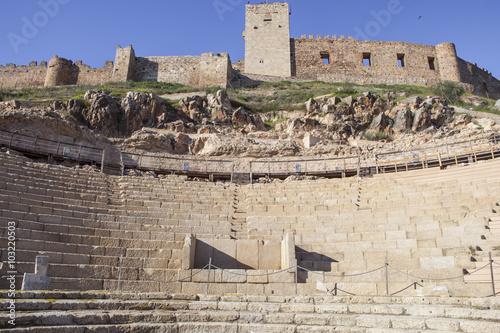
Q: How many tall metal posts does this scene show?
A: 5